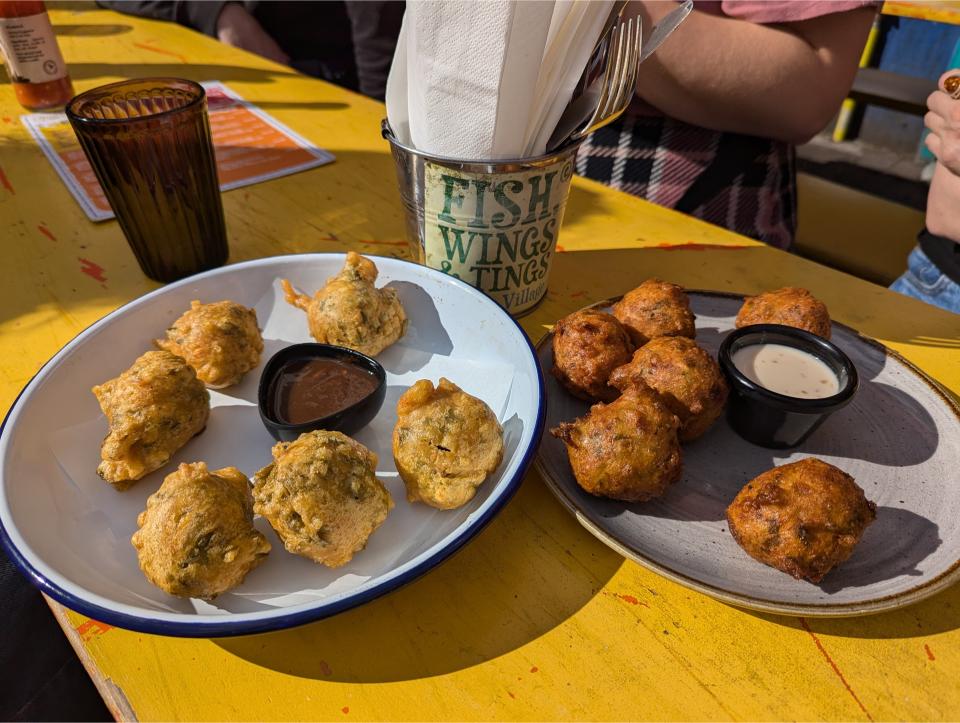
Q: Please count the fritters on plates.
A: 12